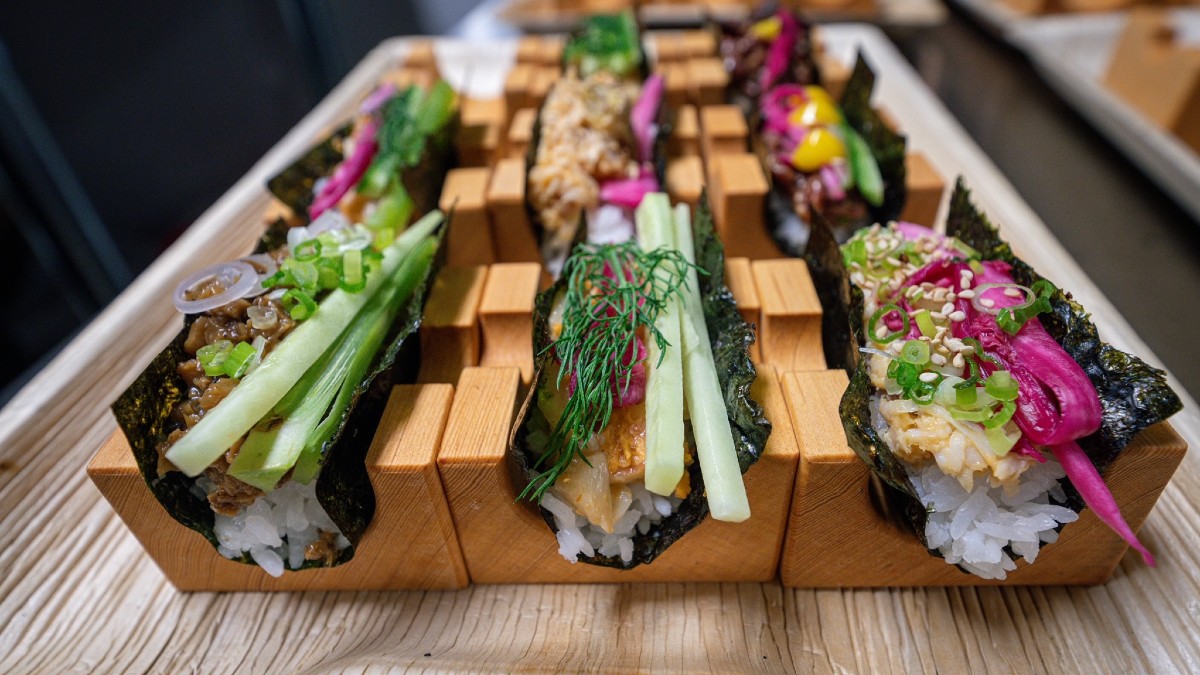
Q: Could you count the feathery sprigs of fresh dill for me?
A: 1